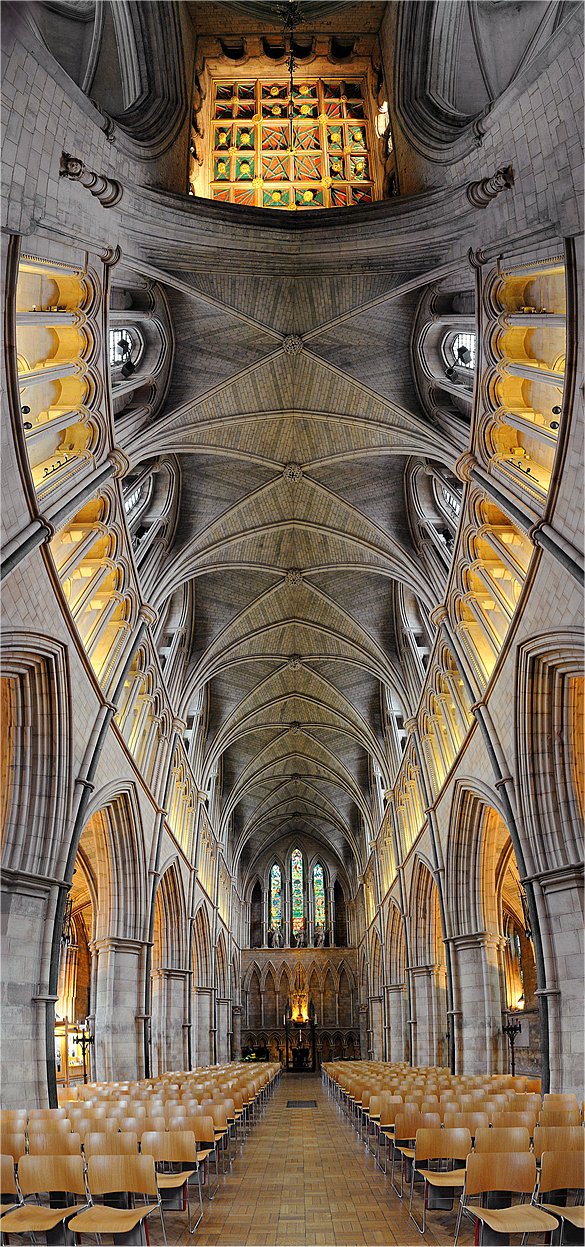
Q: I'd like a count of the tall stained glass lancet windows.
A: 3